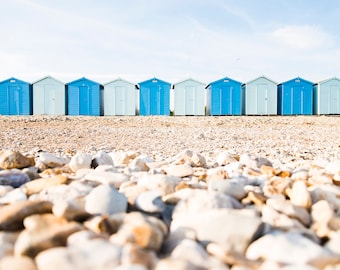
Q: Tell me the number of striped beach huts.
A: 0